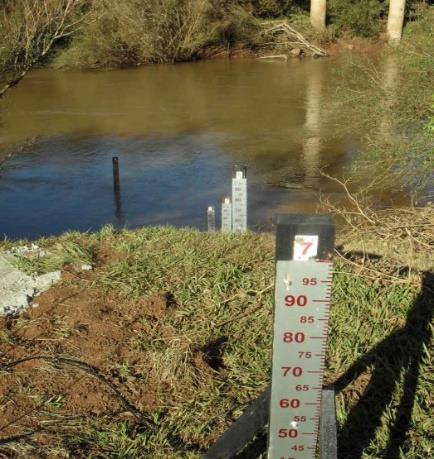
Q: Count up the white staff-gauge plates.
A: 4